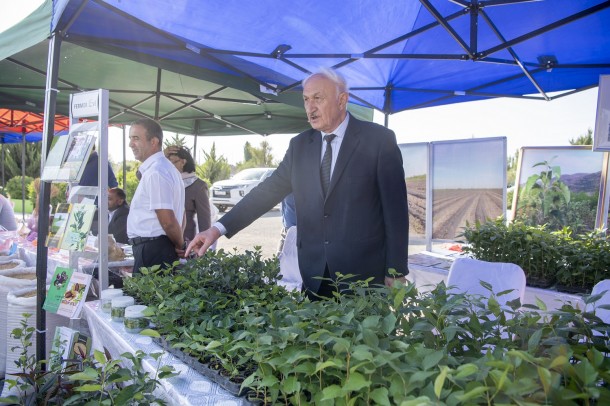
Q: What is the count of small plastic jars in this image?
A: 3